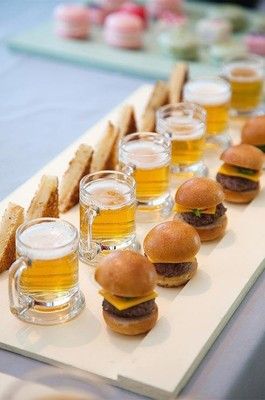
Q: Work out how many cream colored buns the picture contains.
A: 0